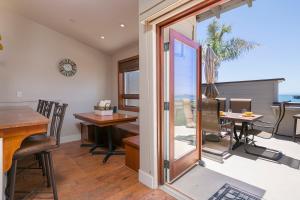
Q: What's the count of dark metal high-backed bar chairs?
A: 3